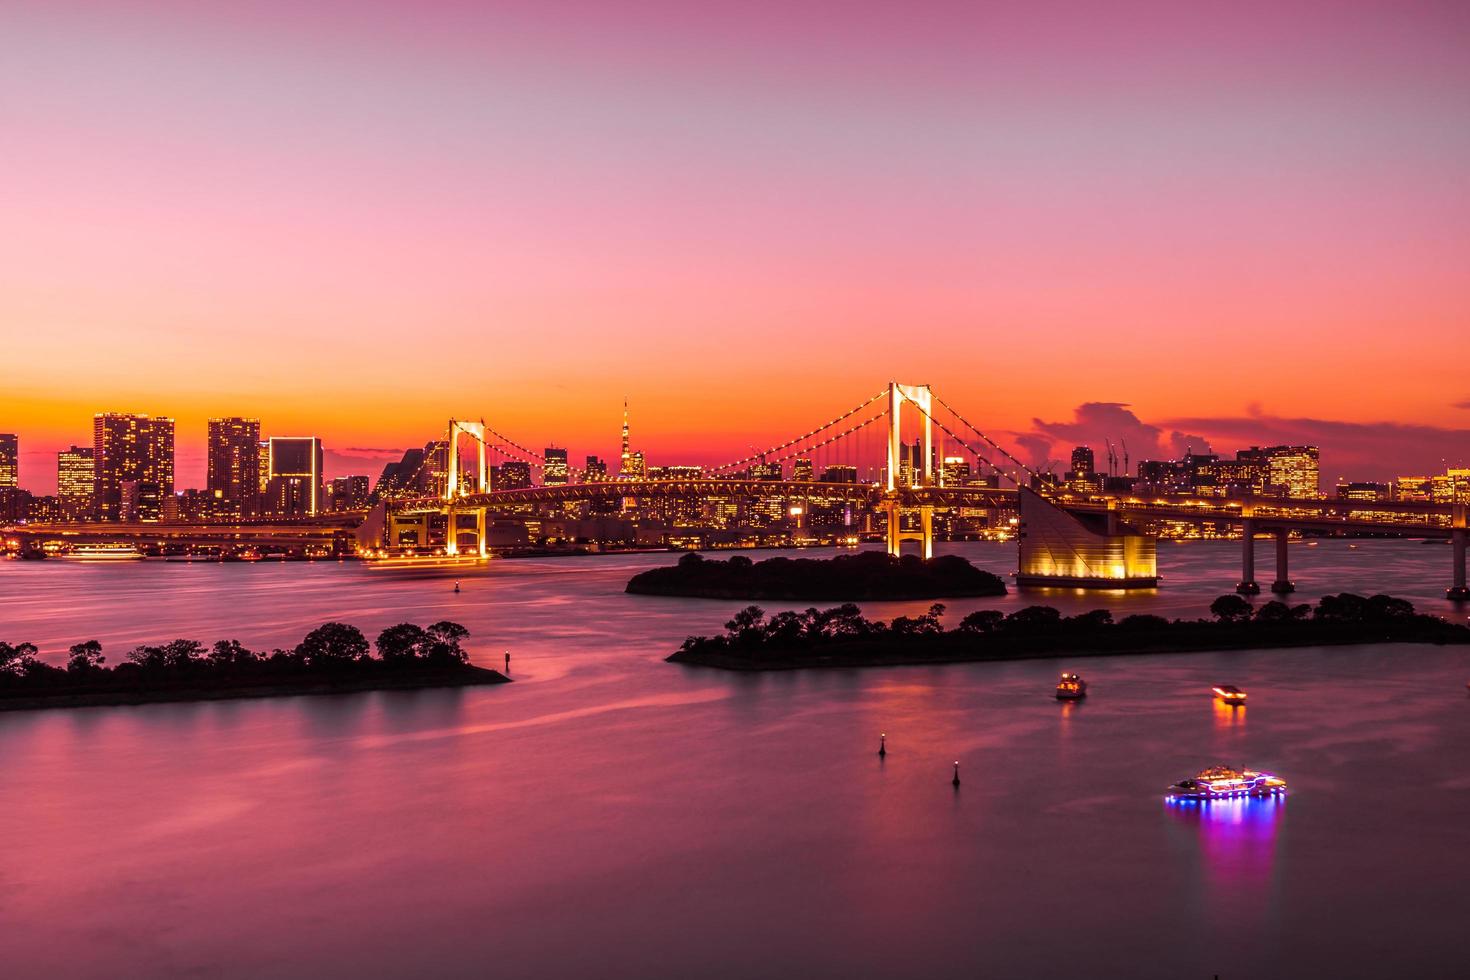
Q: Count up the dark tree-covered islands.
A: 3